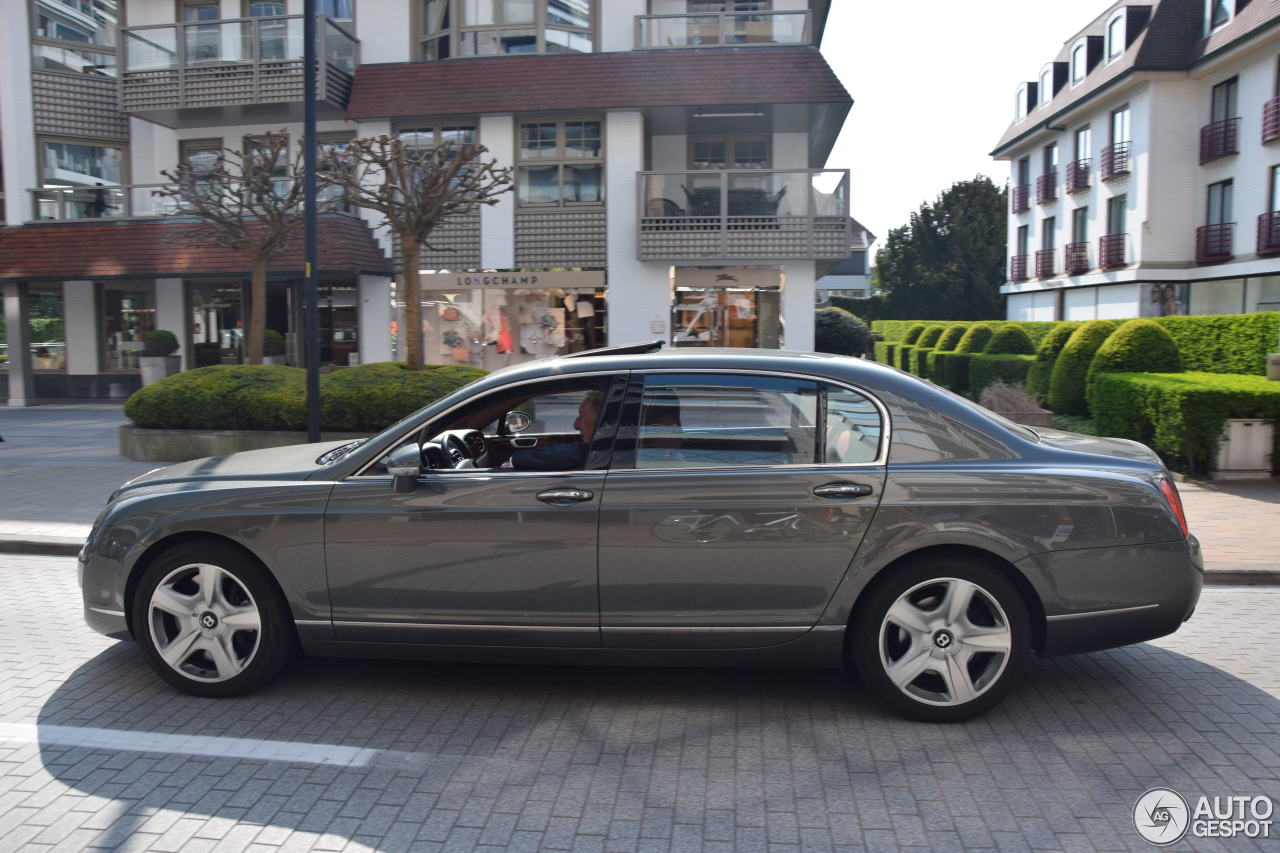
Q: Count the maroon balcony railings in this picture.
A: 12